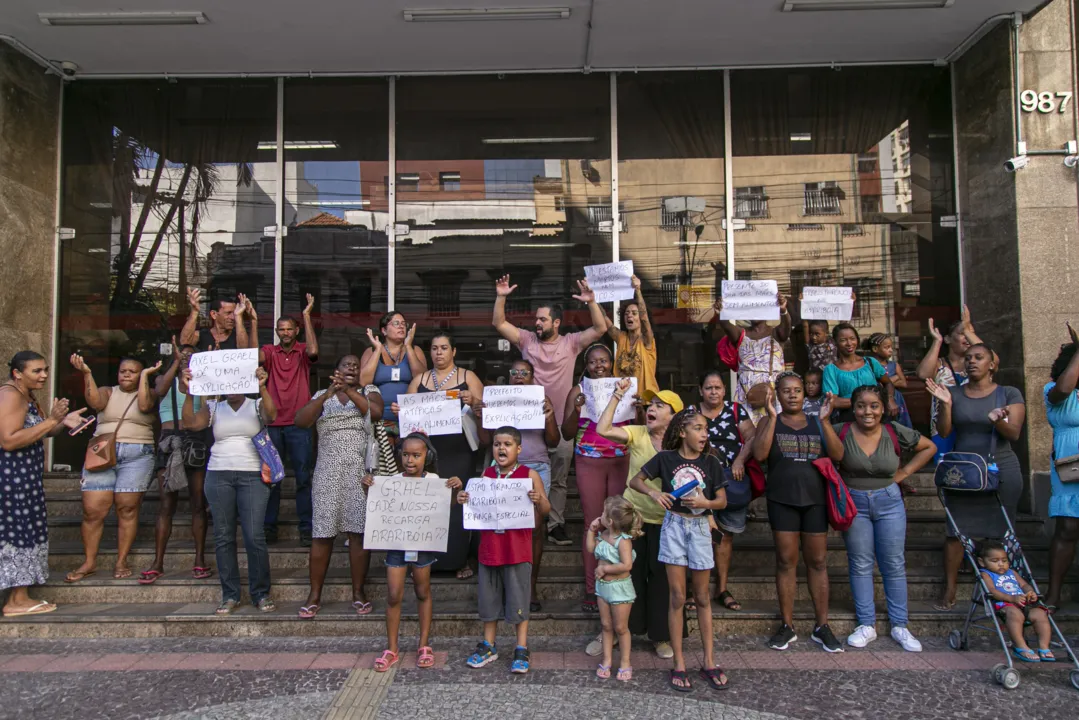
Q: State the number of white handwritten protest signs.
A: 9